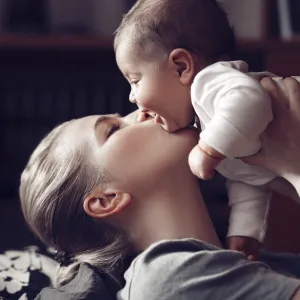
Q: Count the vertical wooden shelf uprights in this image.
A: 1